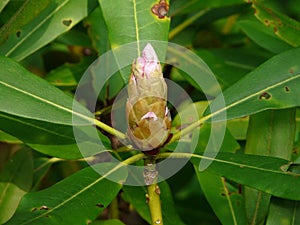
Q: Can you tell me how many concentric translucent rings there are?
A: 2